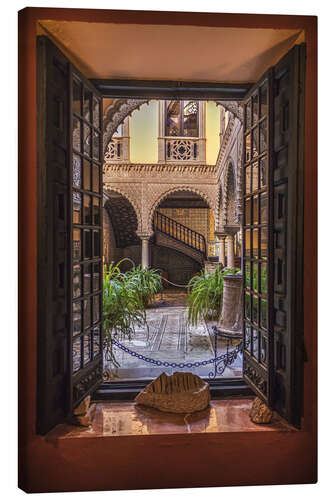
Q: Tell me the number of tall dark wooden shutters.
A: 2